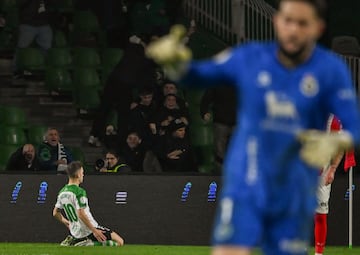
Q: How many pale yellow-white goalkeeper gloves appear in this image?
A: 2